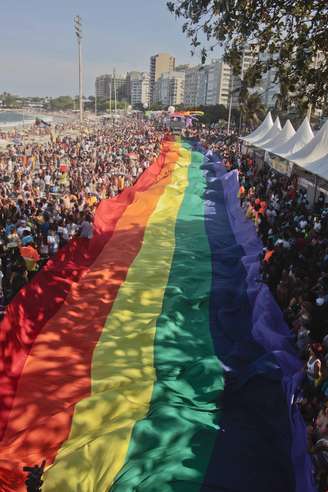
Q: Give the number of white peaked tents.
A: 5